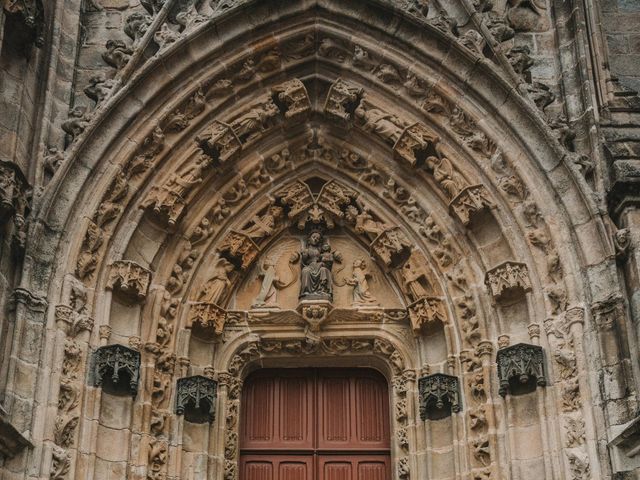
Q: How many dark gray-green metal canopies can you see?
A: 4